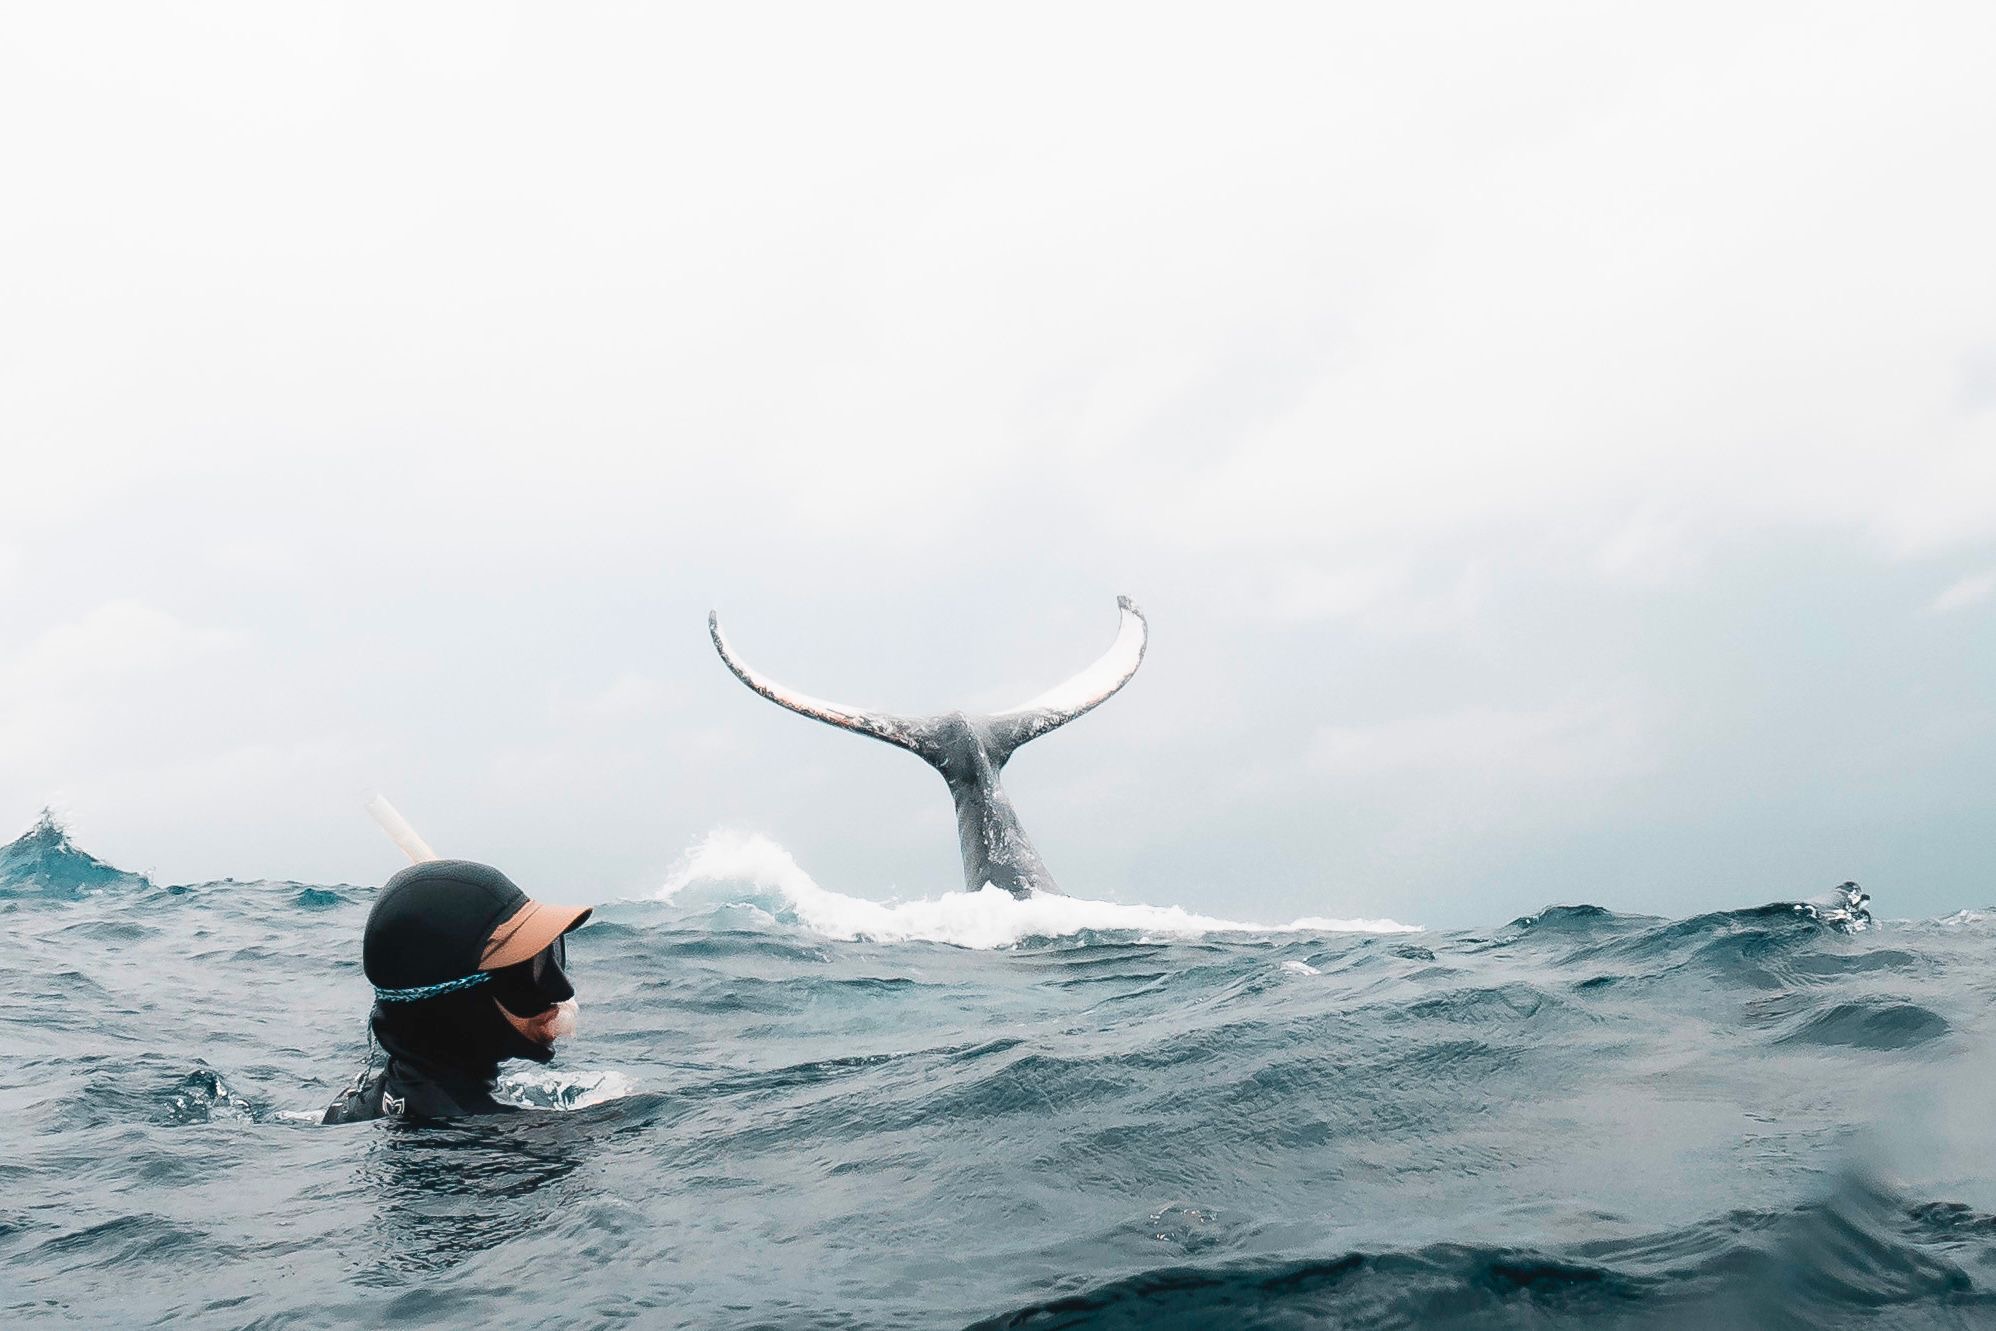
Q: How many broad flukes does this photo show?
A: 2